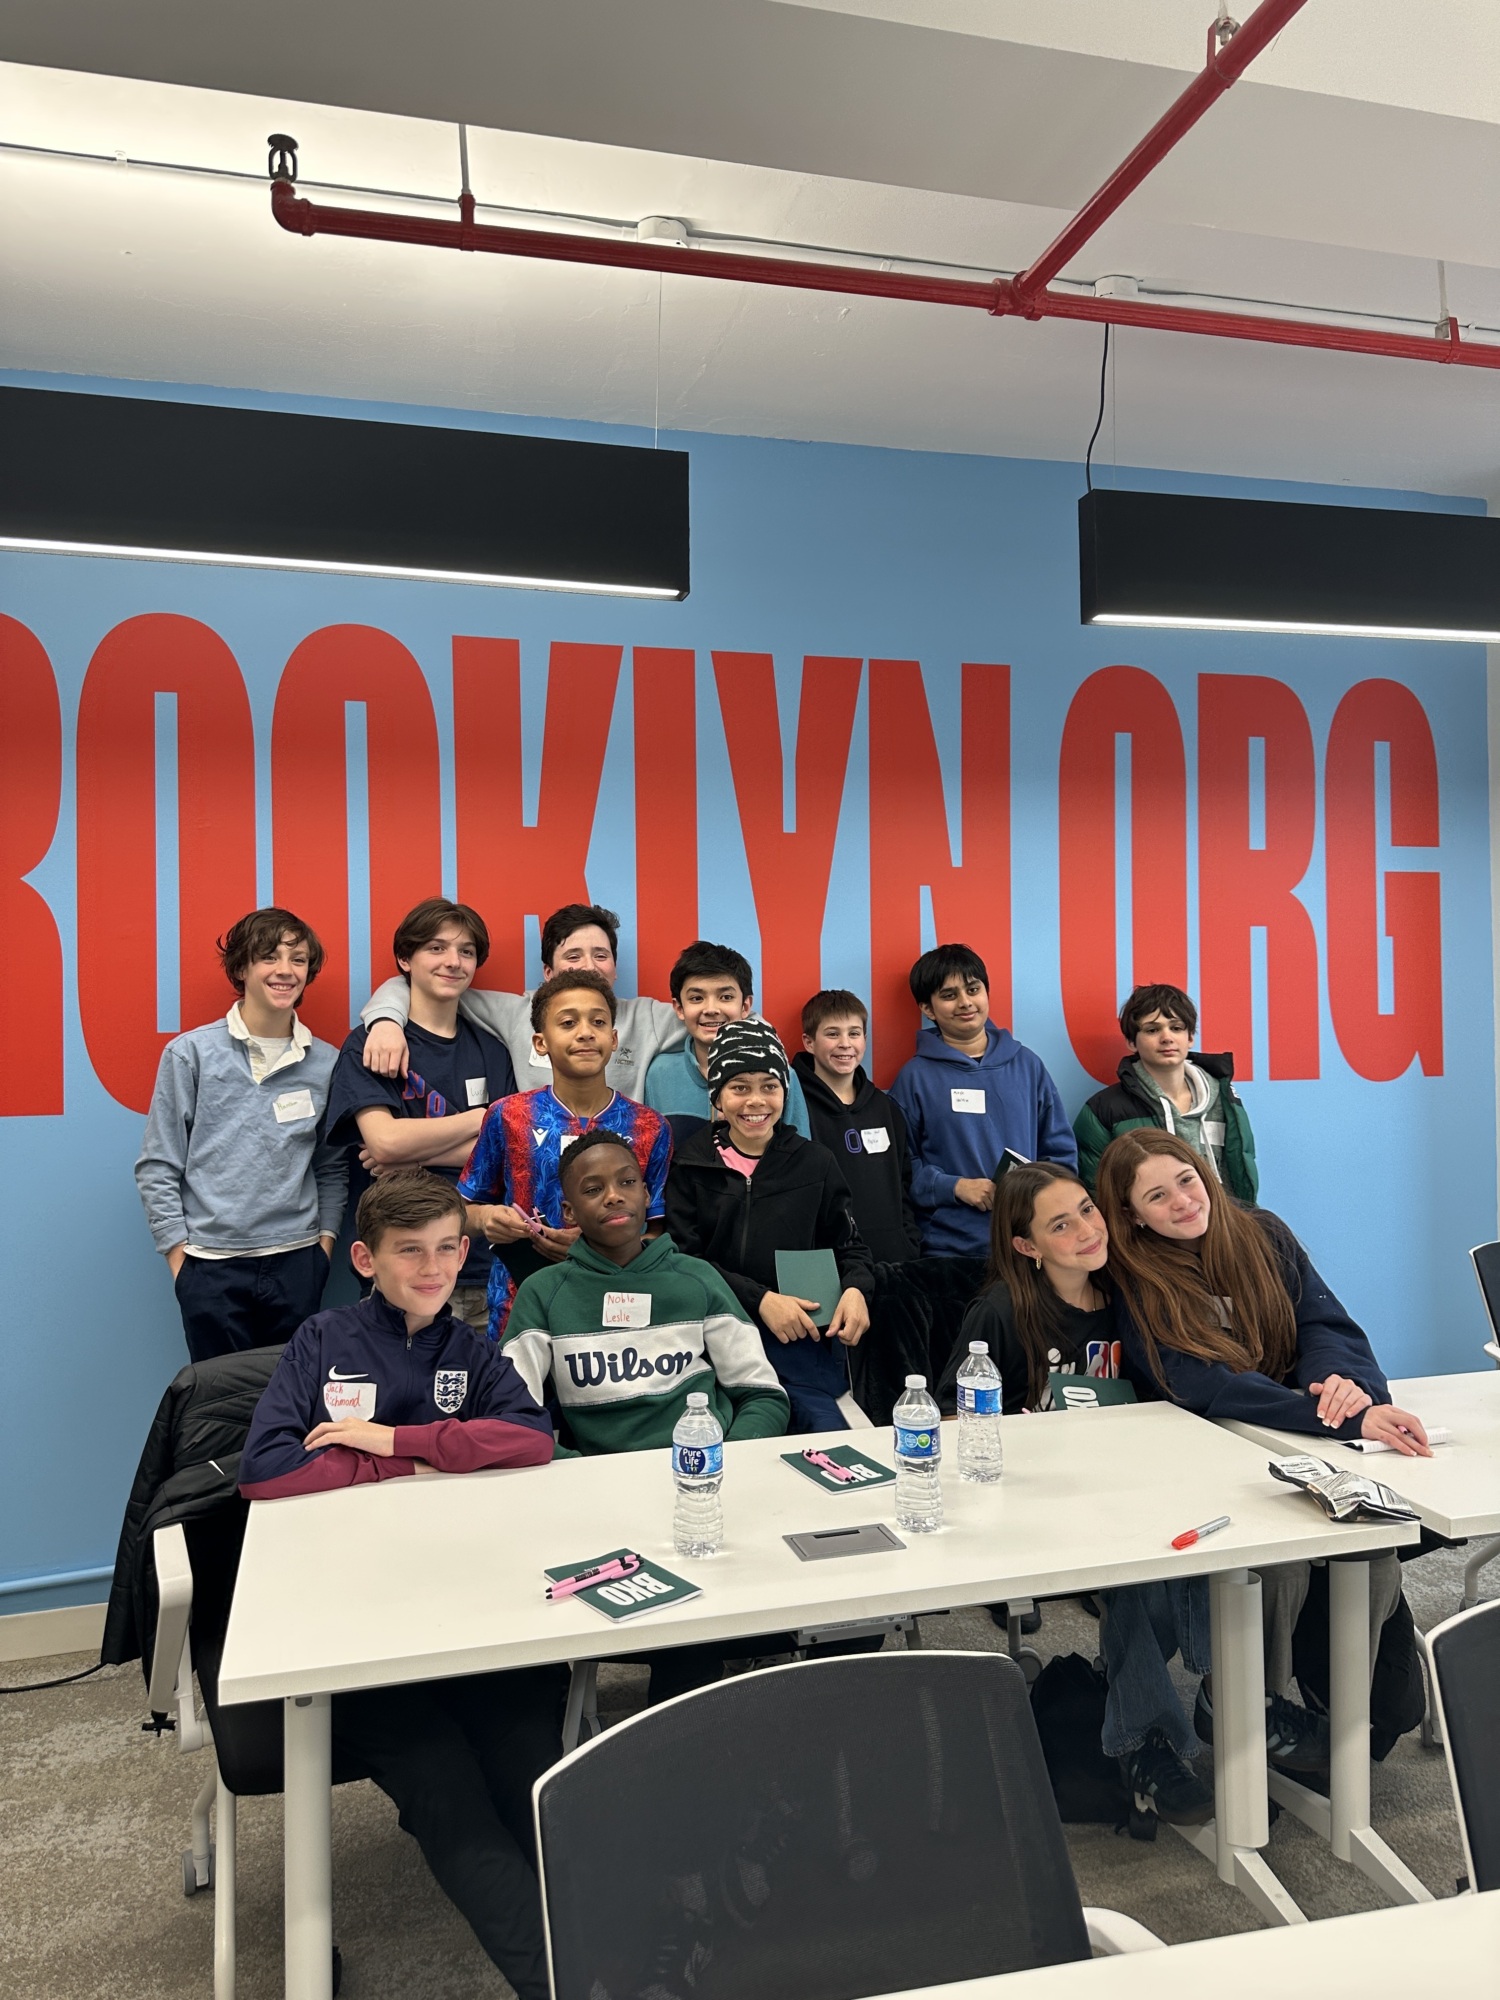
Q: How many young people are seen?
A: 13